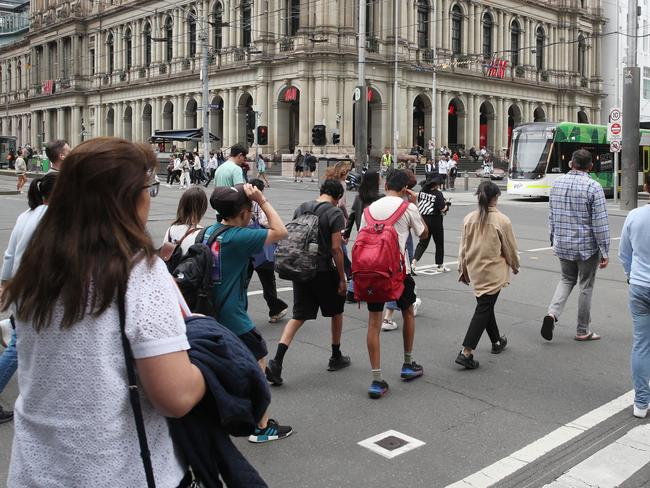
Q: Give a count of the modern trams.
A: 1